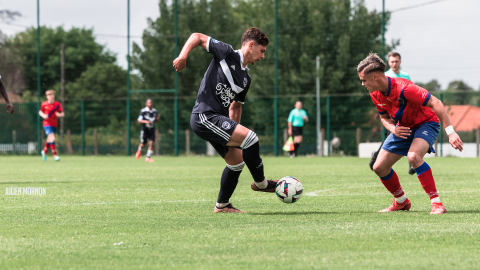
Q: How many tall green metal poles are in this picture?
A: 5